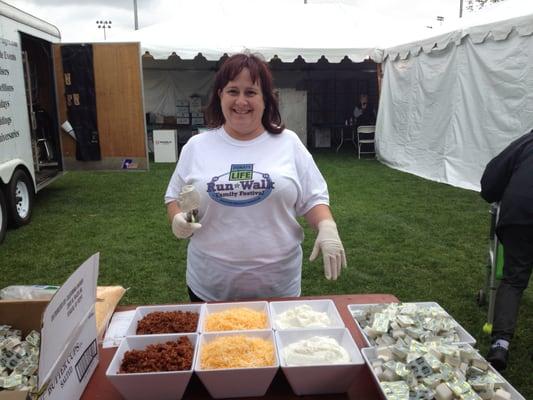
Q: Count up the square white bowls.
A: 6